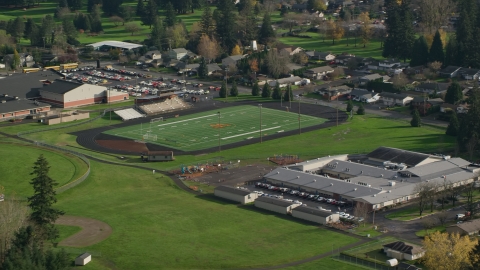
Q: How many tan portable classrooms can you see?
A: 3